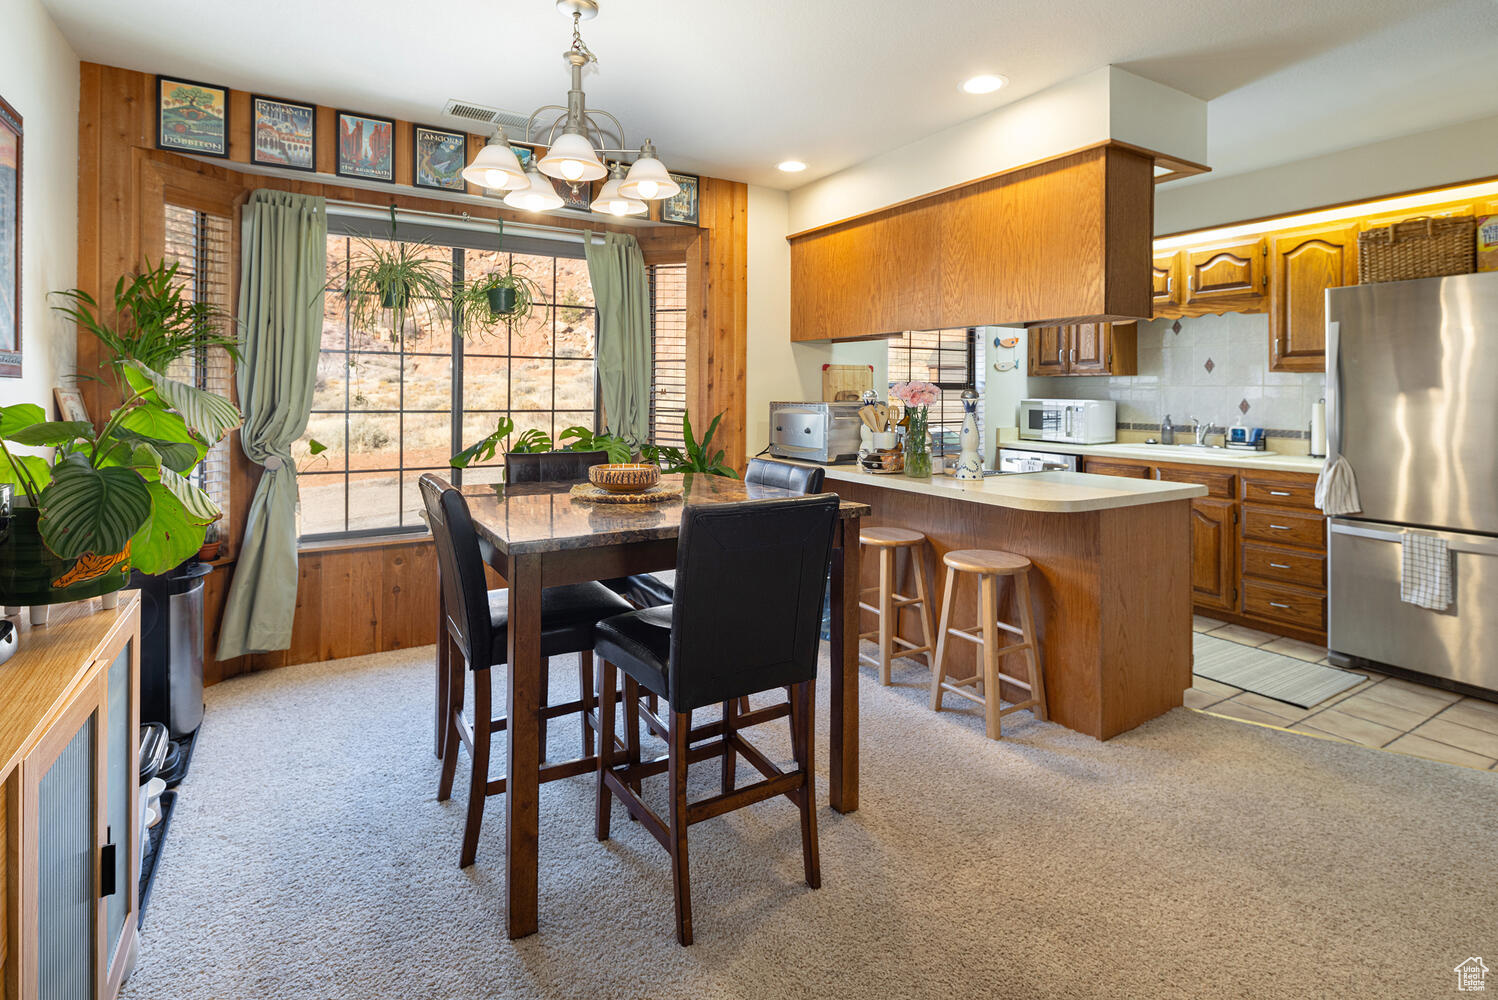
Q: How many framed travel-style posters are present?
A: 8